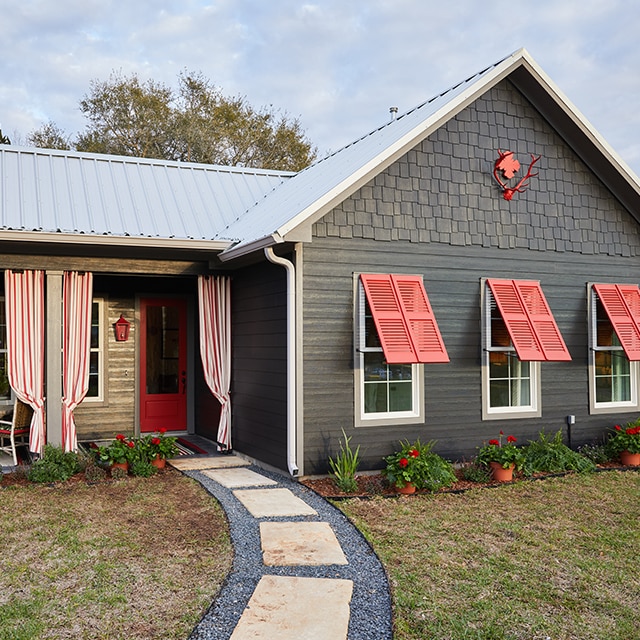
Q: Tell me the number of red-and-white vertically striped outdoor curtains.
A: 3